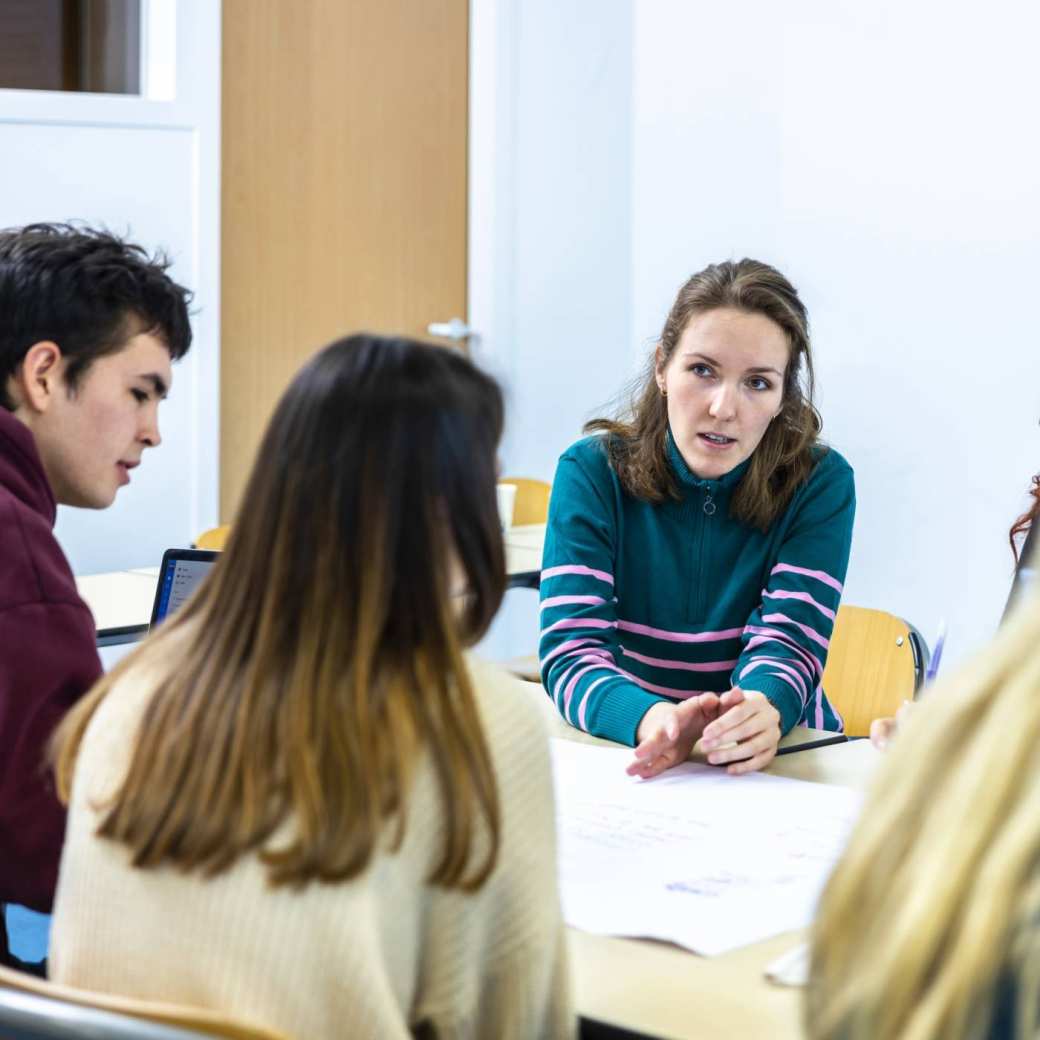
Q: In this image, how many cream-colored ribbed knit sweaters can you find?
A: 1